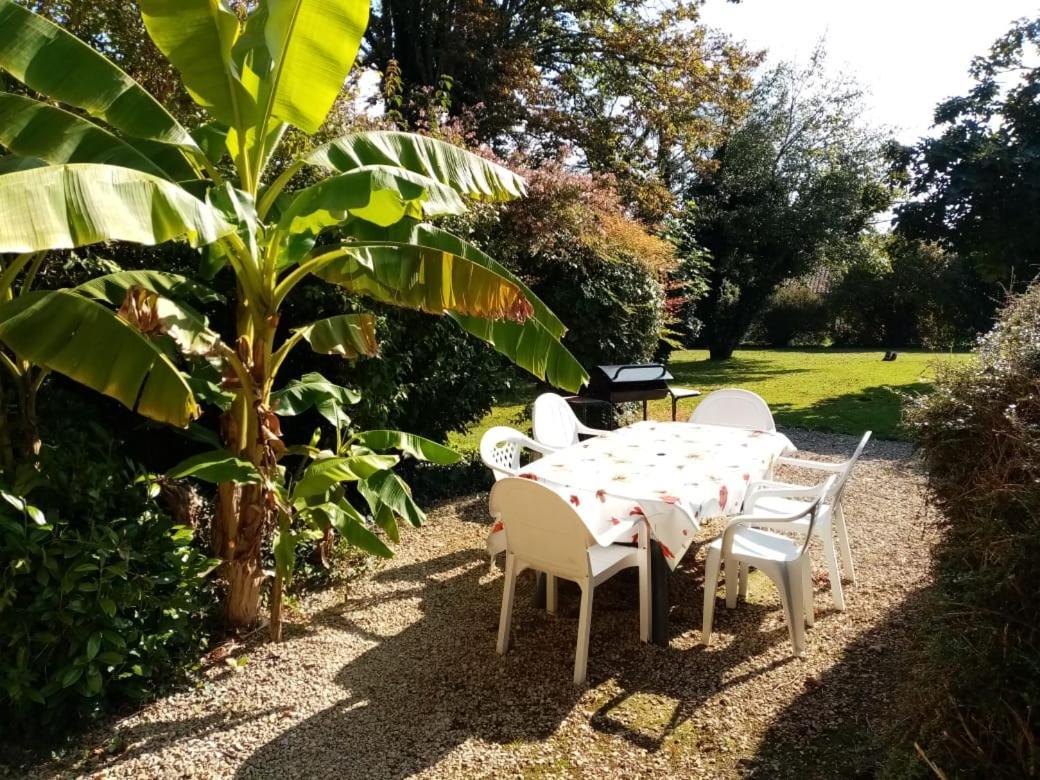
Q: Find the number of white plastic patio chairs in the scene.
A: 6